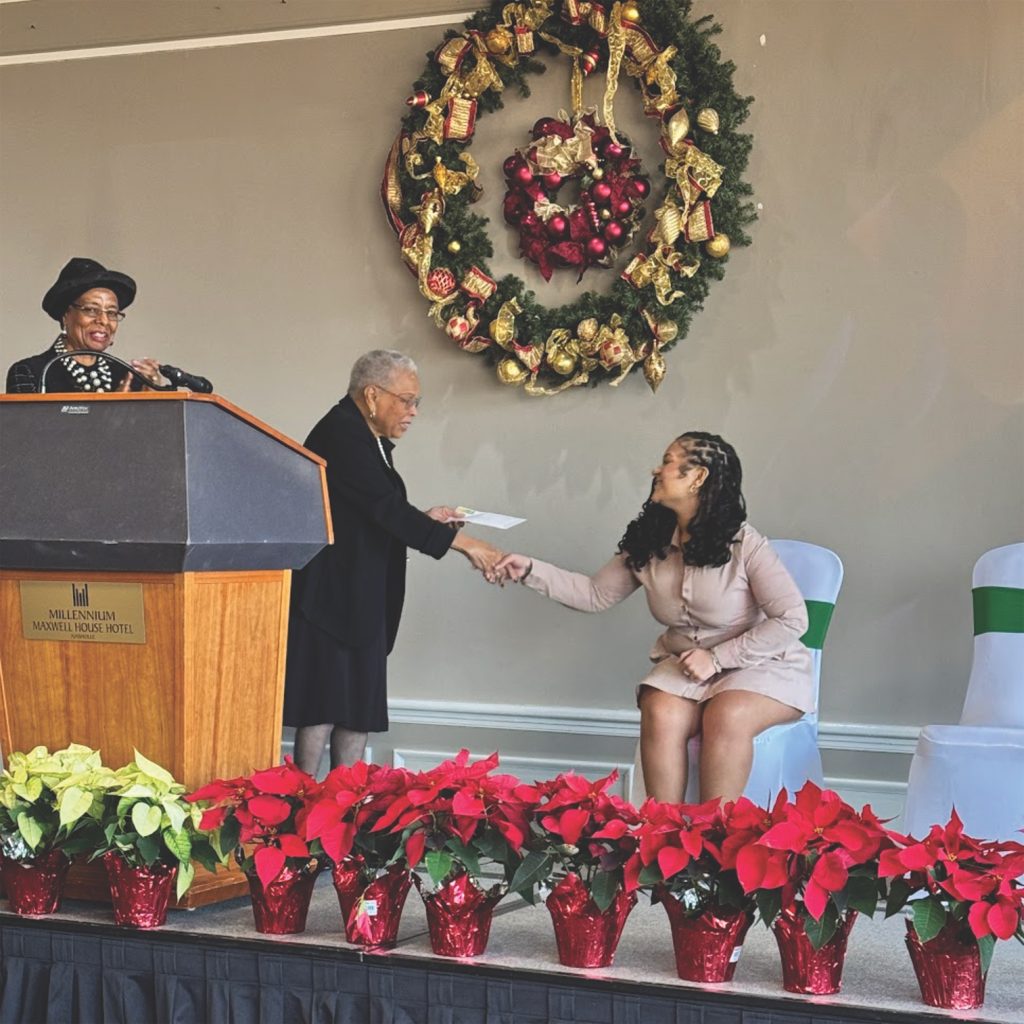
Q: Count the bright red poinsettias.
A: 7